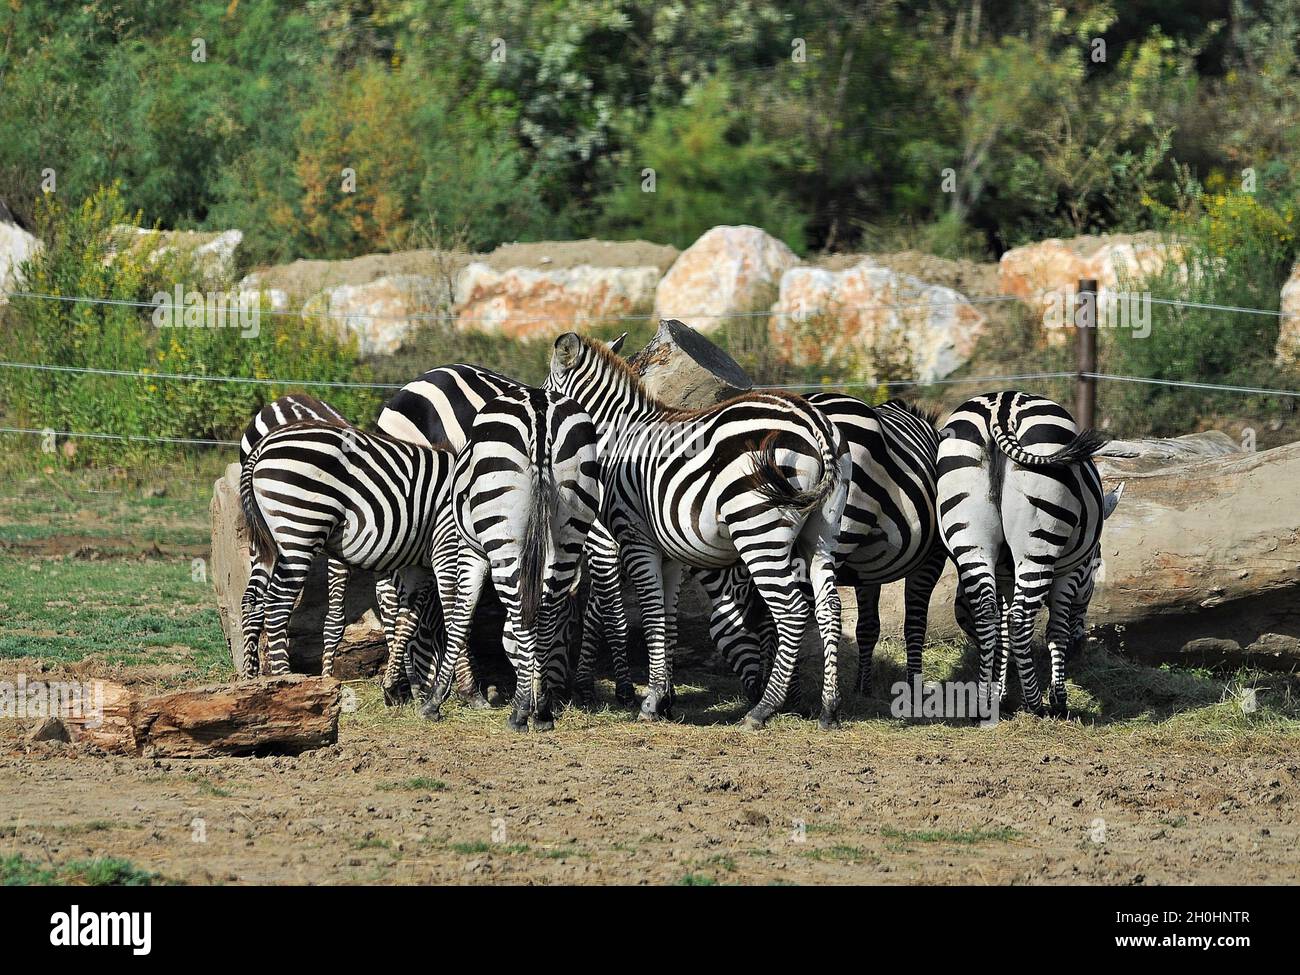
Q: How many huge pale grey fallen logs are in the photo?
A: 1